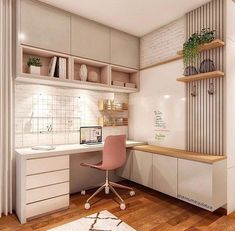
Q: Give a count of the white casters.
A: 5